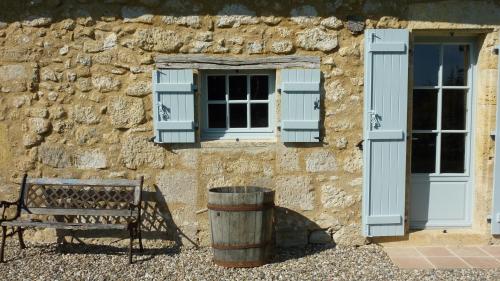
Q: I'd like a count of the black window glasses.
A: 12